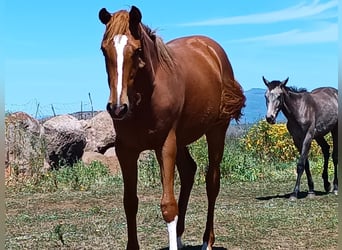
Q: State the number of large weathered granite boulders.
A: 3